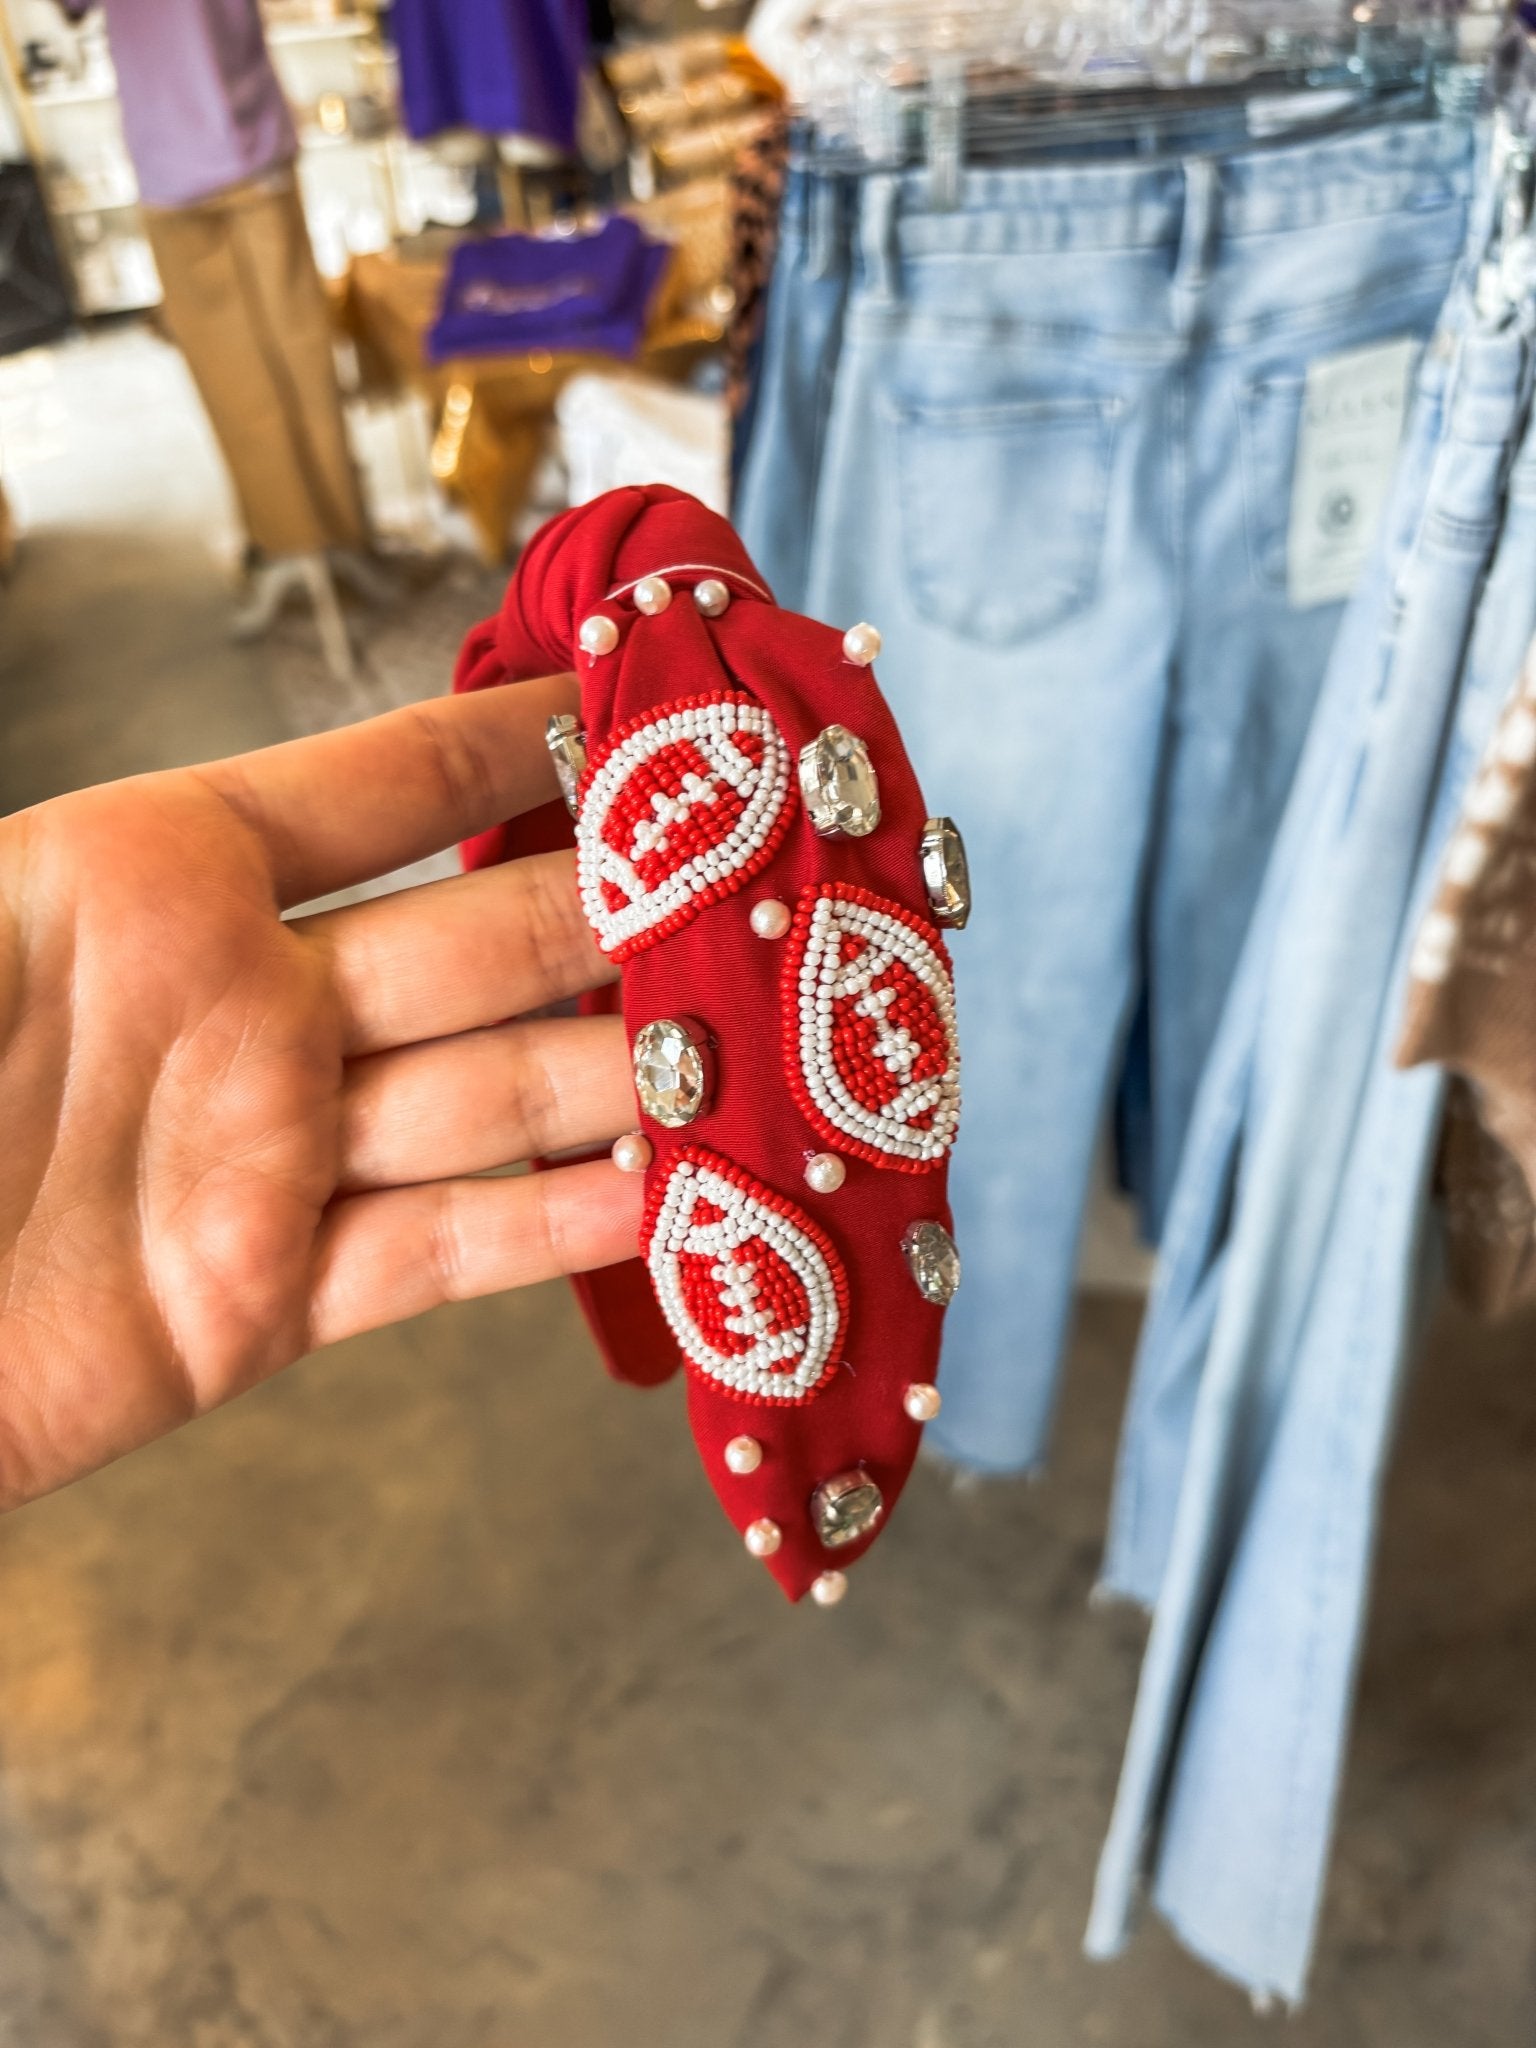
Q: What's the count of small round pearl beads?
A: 11